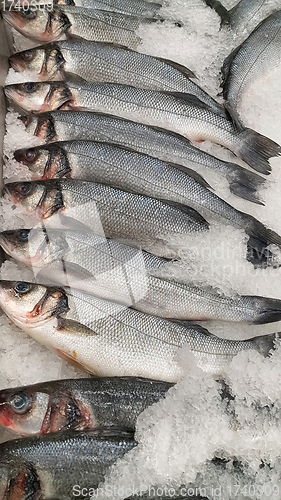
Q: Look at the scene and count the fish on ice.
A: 13